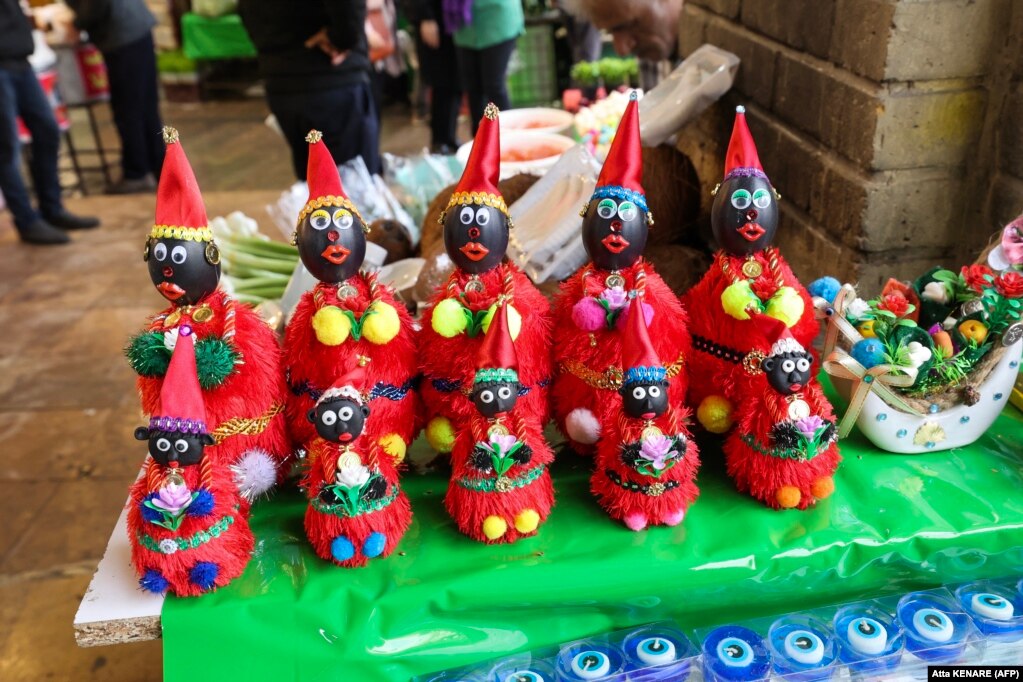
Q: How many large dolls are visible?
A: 5